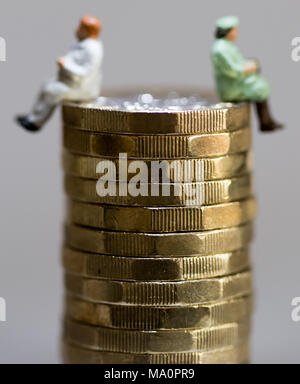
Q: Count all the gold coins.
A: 11